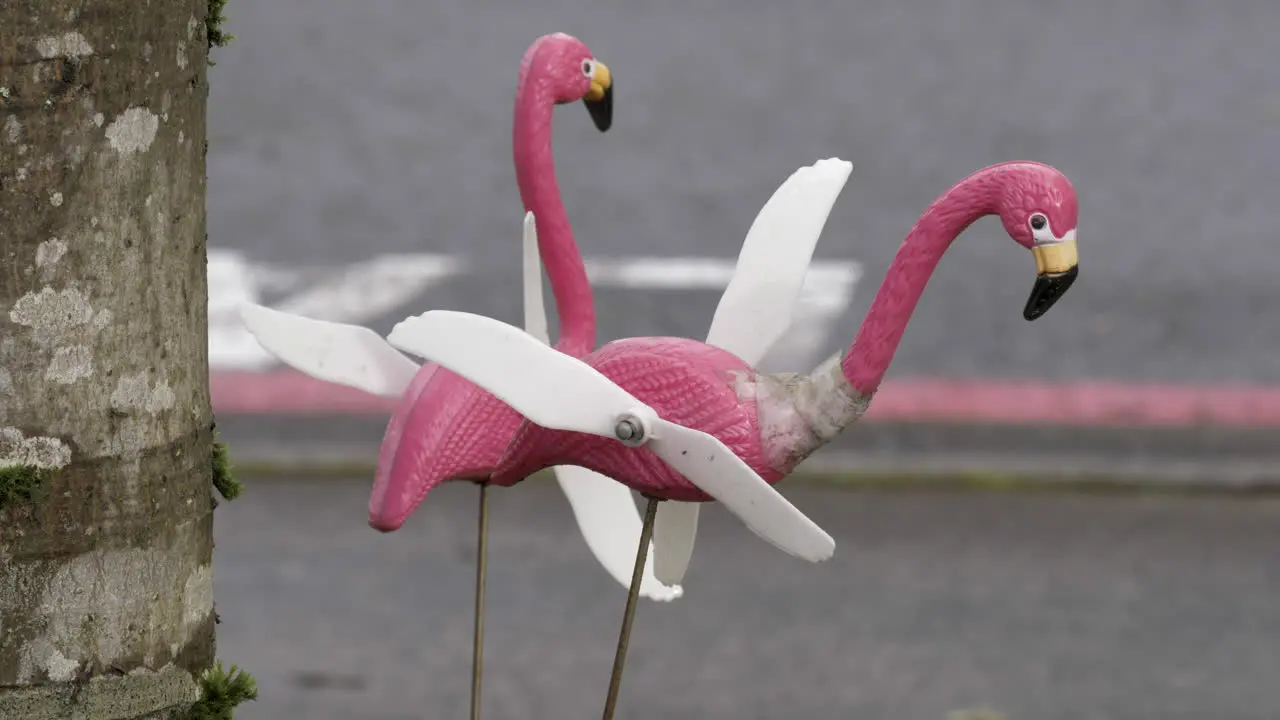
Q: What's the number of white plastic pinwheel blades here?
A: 7